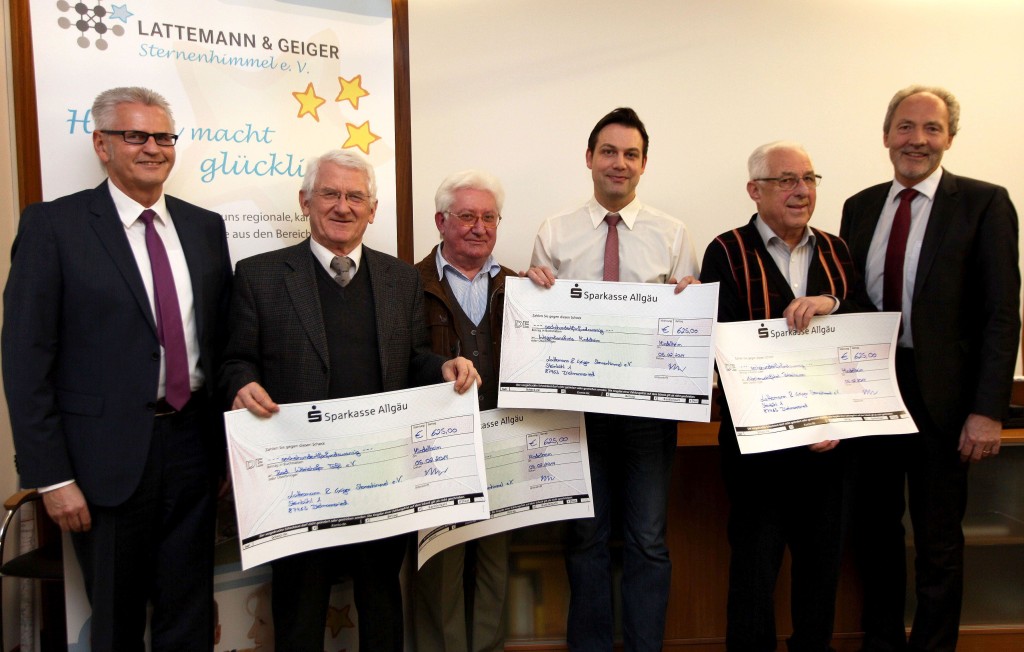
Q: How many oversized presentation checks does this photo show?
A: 4